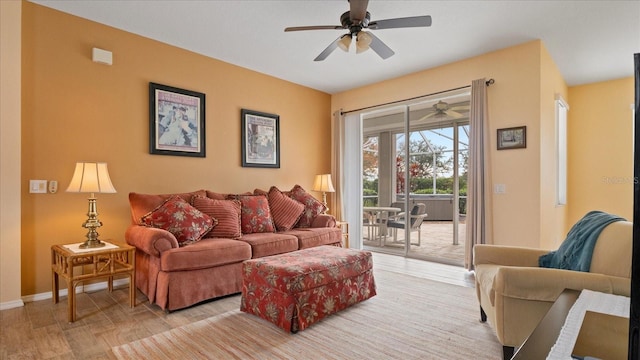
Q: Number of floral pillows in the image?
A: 3